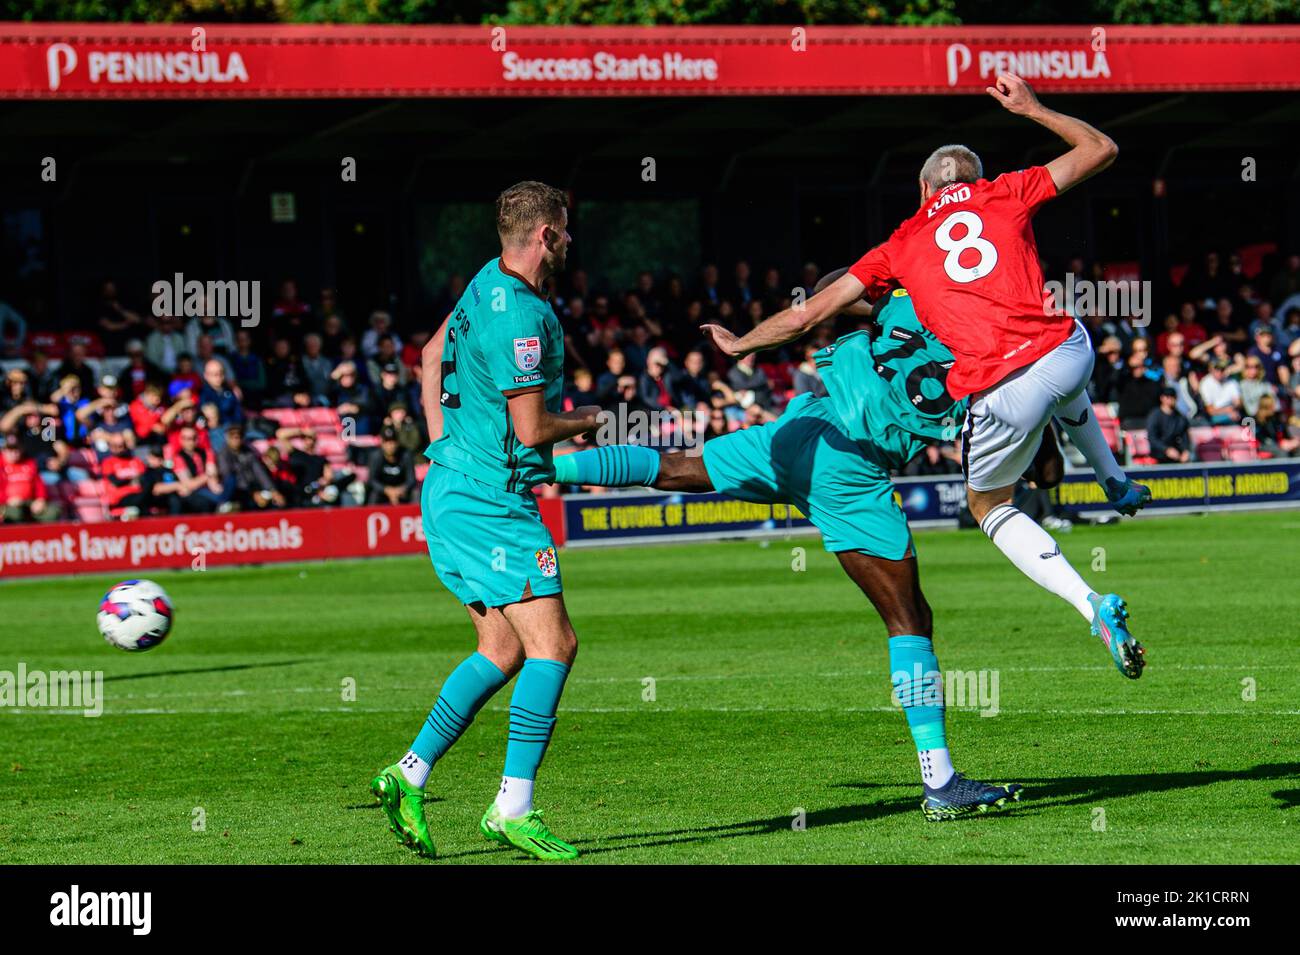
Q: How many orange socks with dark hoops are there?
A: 0